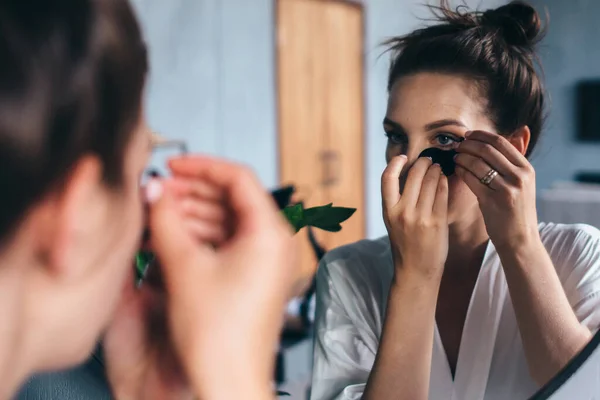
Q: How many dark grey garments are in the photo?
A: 0